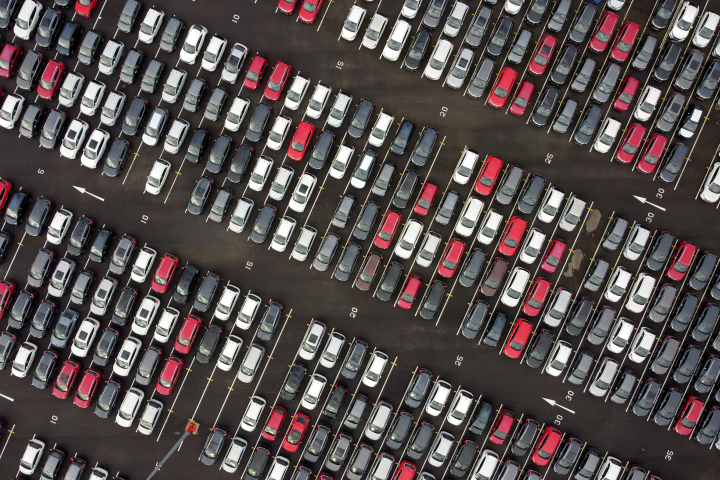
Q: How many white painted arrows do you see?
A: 3